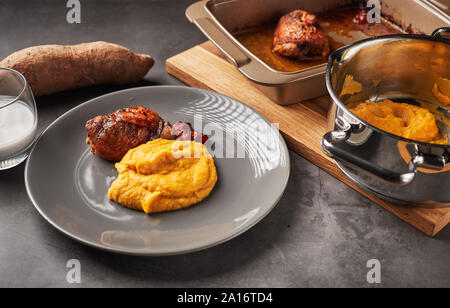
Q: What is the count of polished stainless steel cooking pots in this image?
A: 1